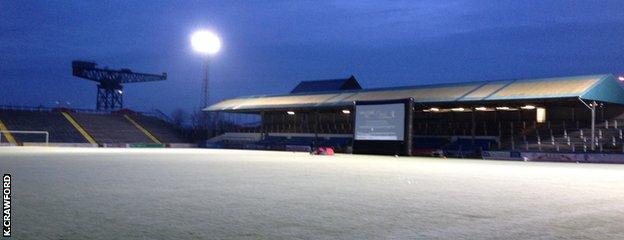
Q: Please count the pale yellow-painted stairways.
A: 3